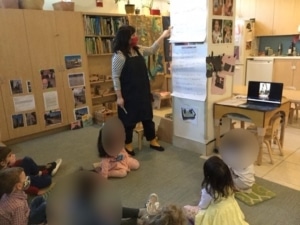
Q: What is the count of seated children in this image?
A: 7